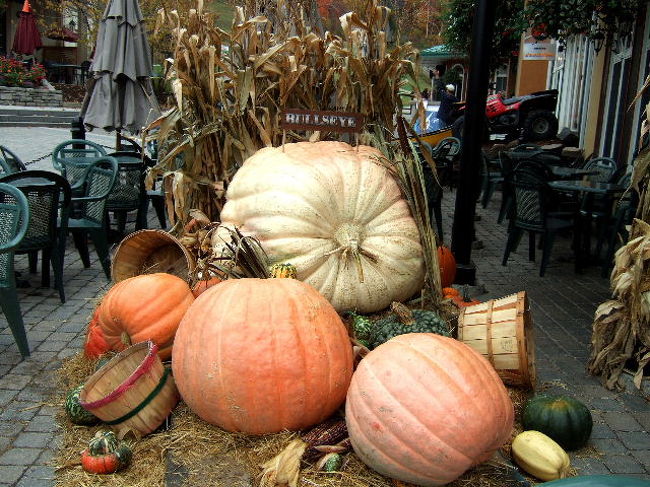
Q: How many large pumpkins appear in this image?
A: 4